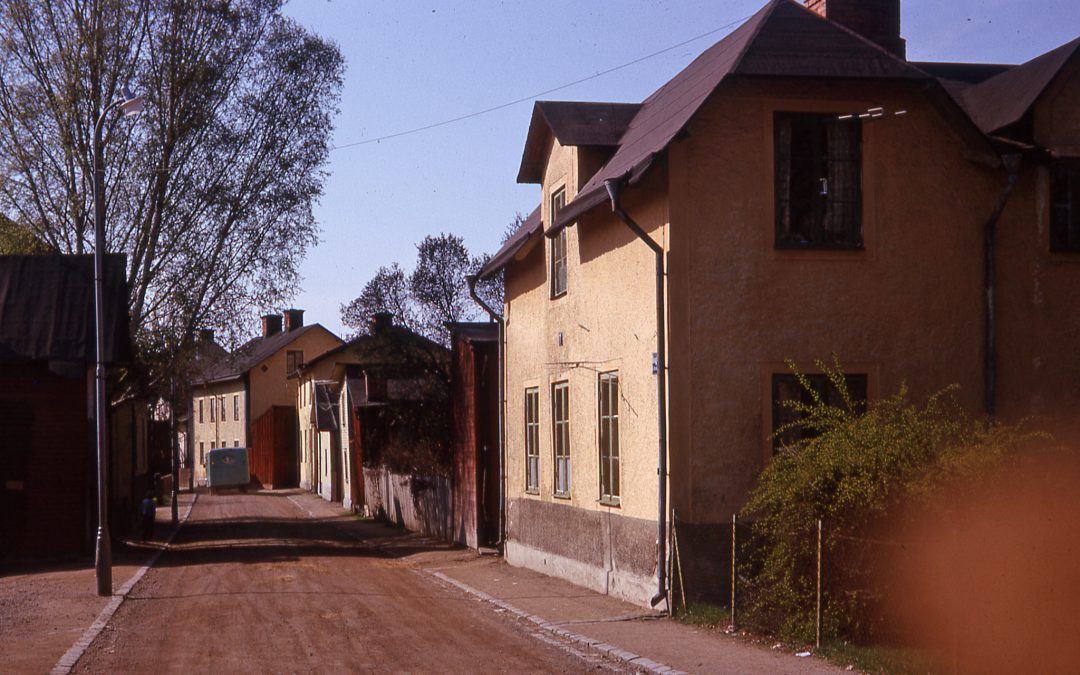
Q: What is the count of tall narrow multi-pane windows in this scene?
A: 4